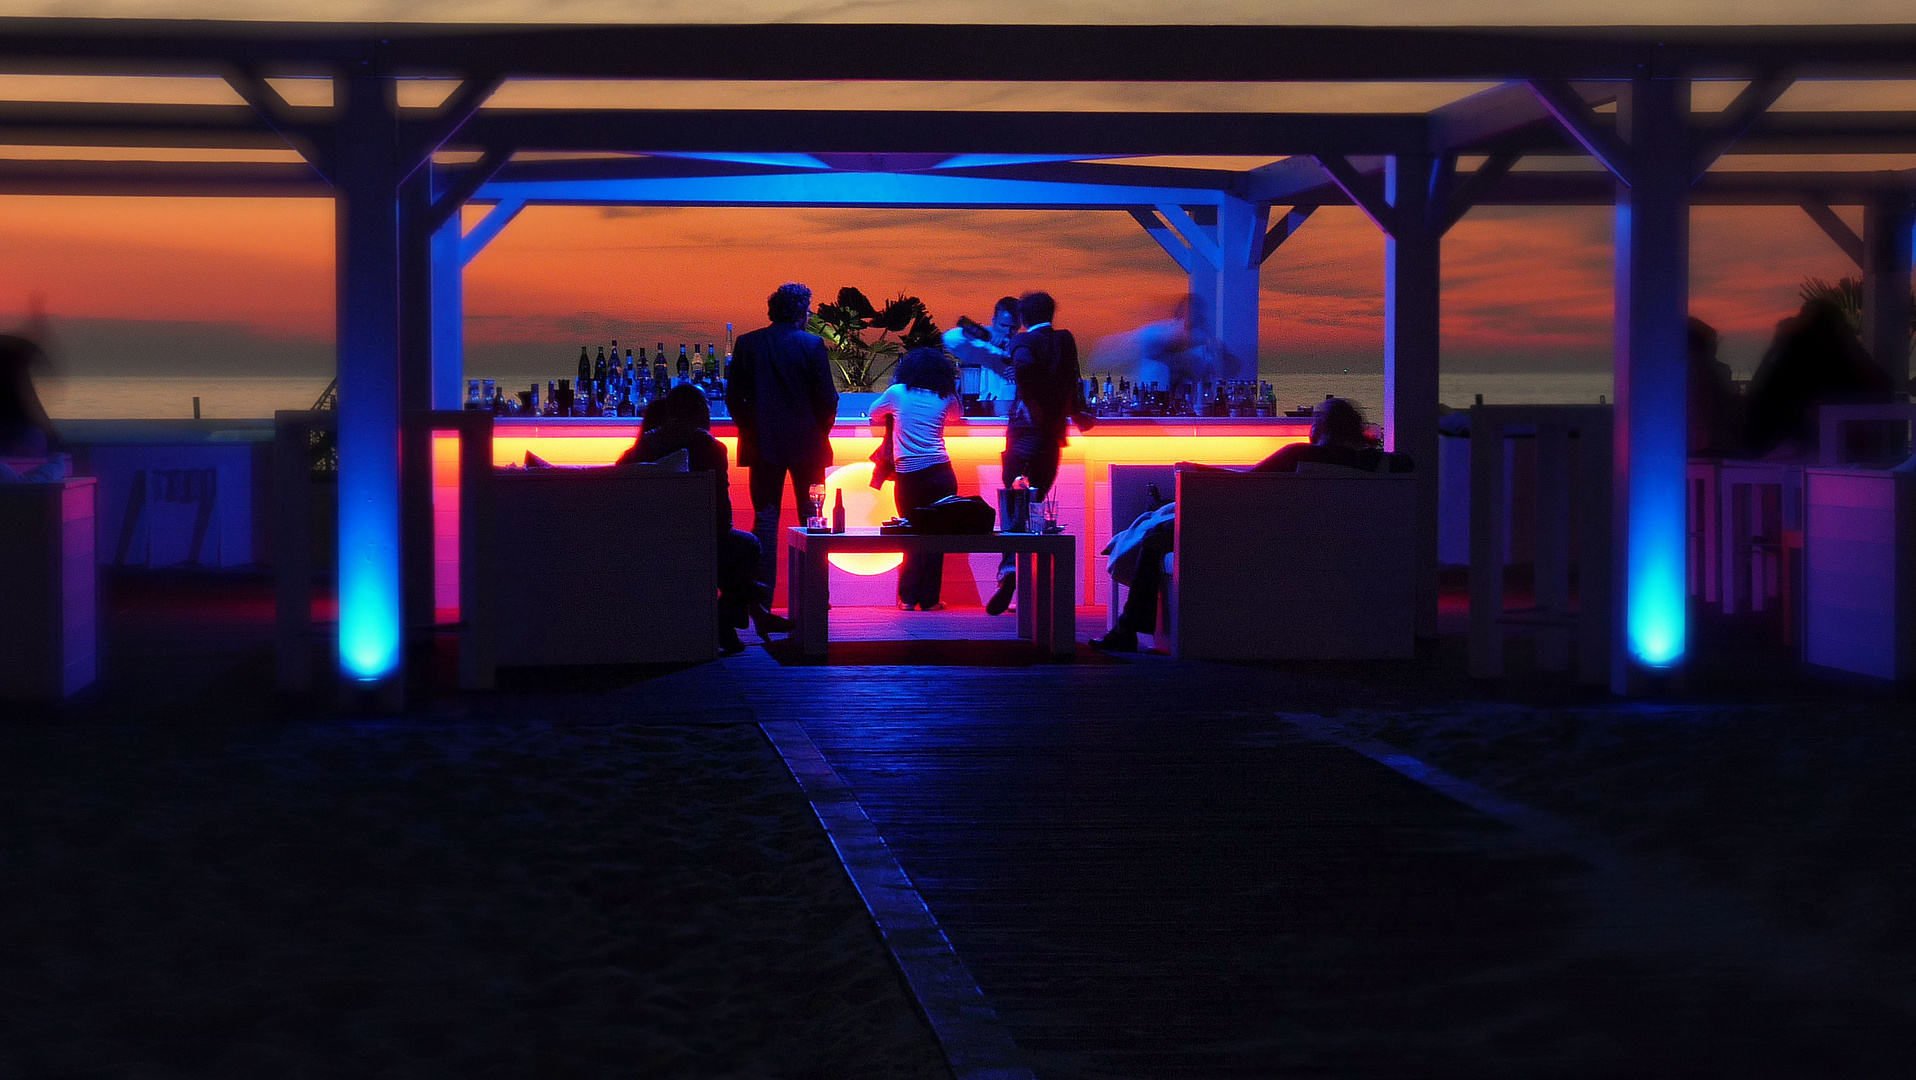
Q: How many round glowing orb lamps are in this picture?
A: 1